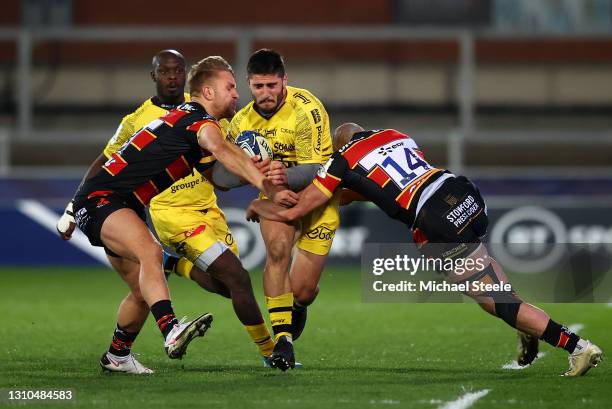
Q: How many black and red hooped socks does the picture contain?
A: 3